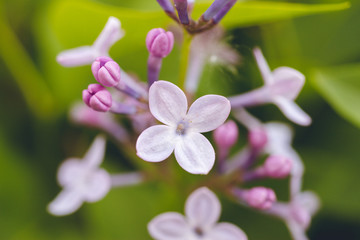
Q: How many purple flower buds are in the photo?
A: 7